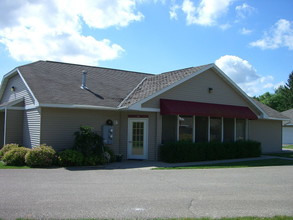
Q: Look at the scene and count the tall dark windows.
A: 6